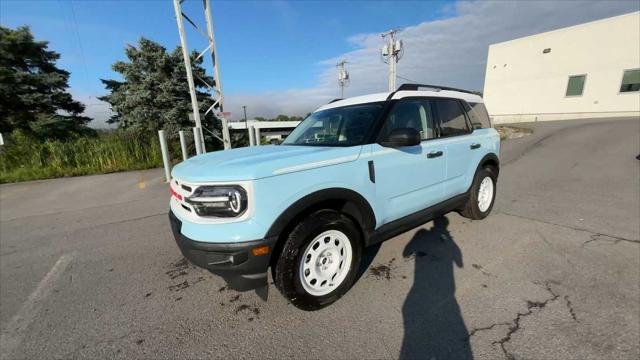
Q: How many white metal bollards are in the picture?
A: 5